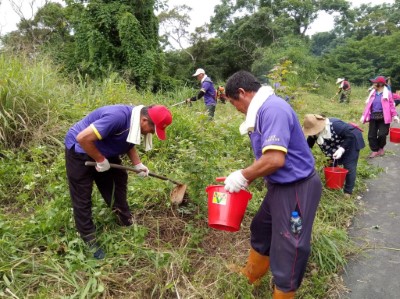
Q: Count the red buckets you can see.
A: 3